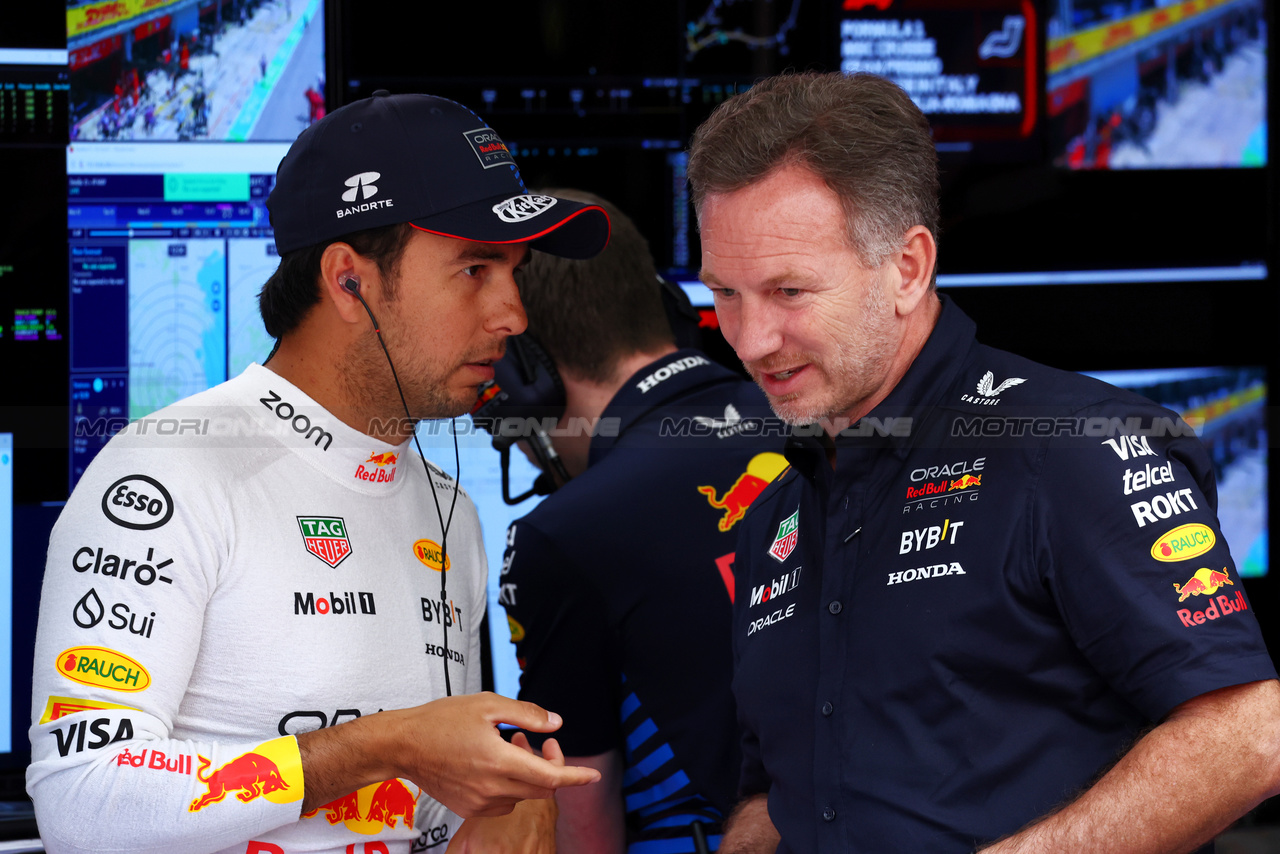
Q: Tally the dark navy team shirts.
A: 2